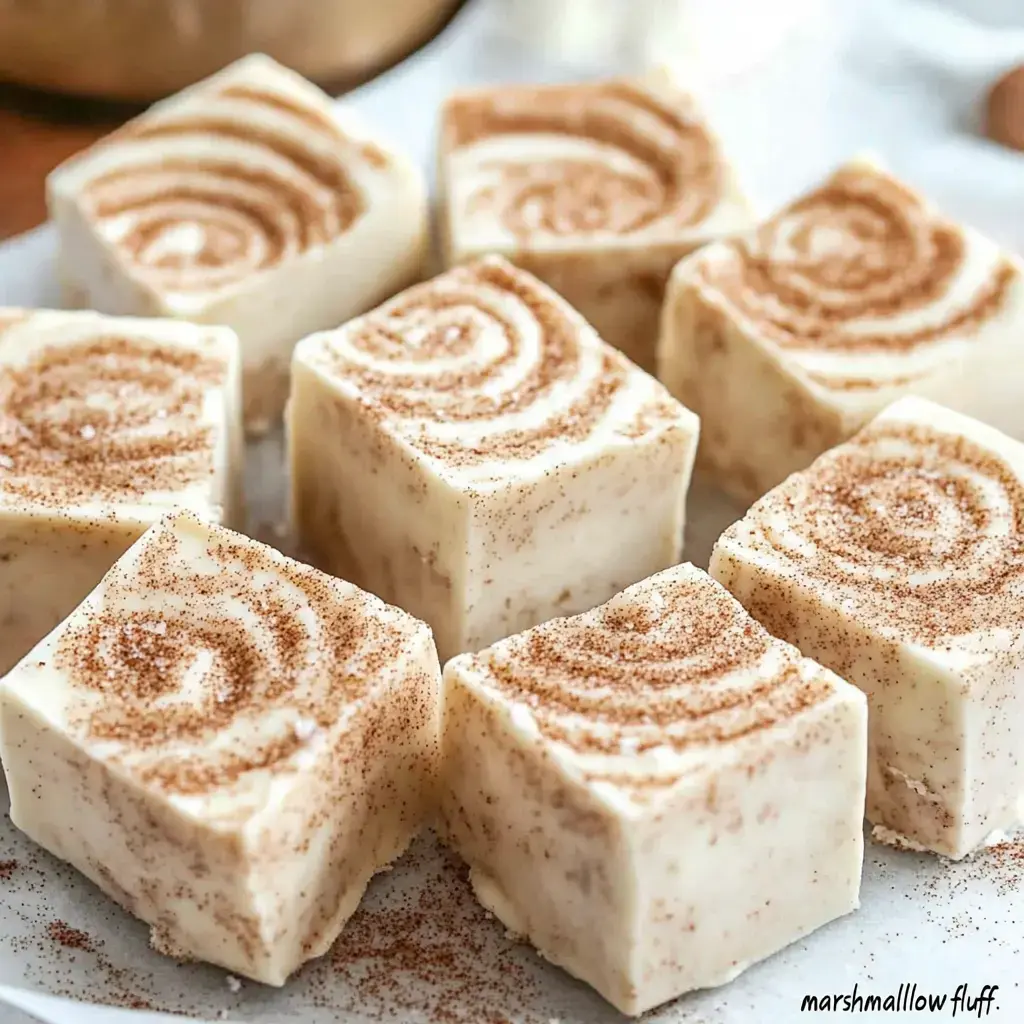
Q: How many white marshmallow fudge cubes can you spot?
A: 8